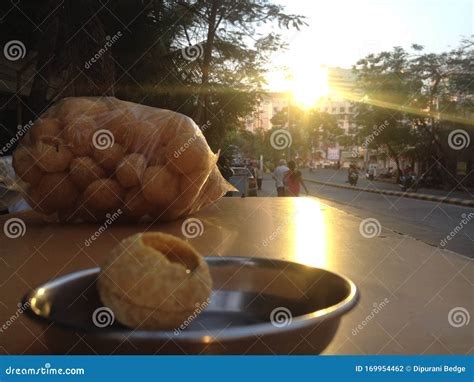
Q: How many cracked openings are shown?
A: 1